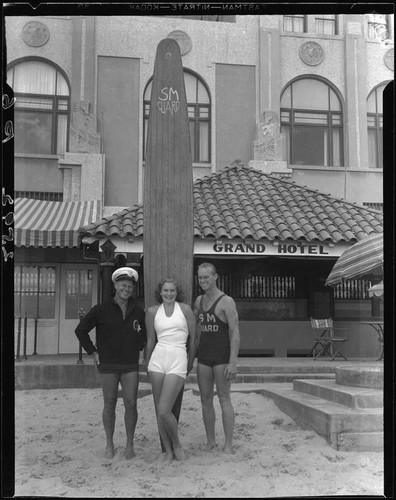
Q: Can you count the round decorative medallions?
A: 4